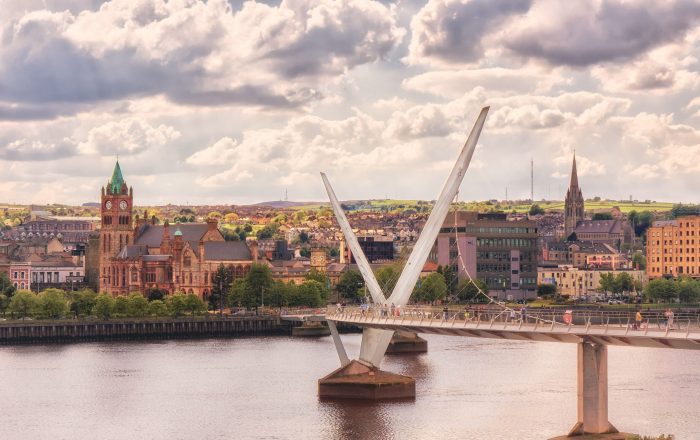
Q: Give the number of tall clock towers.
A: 1